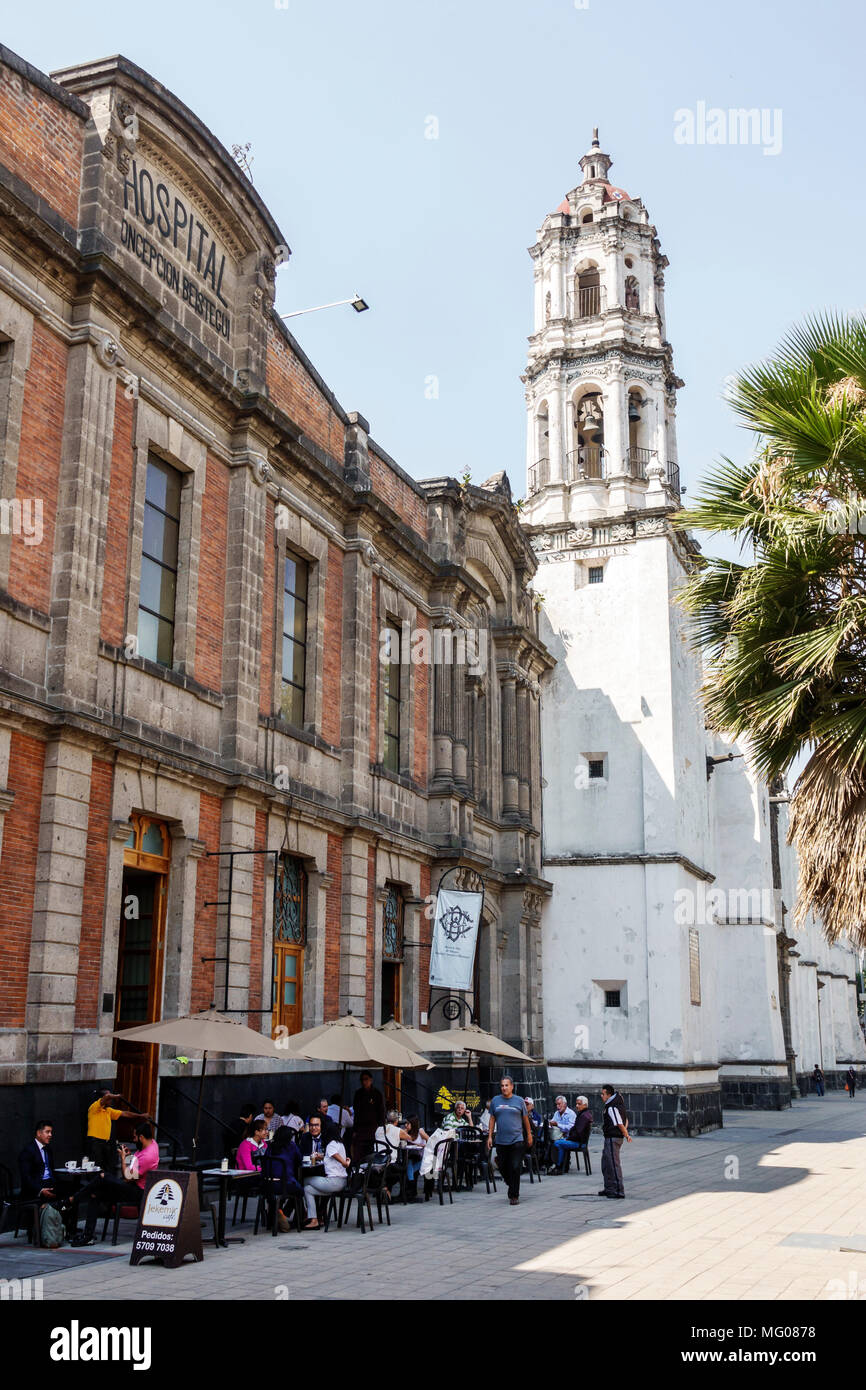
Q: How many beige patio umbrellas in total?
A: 4